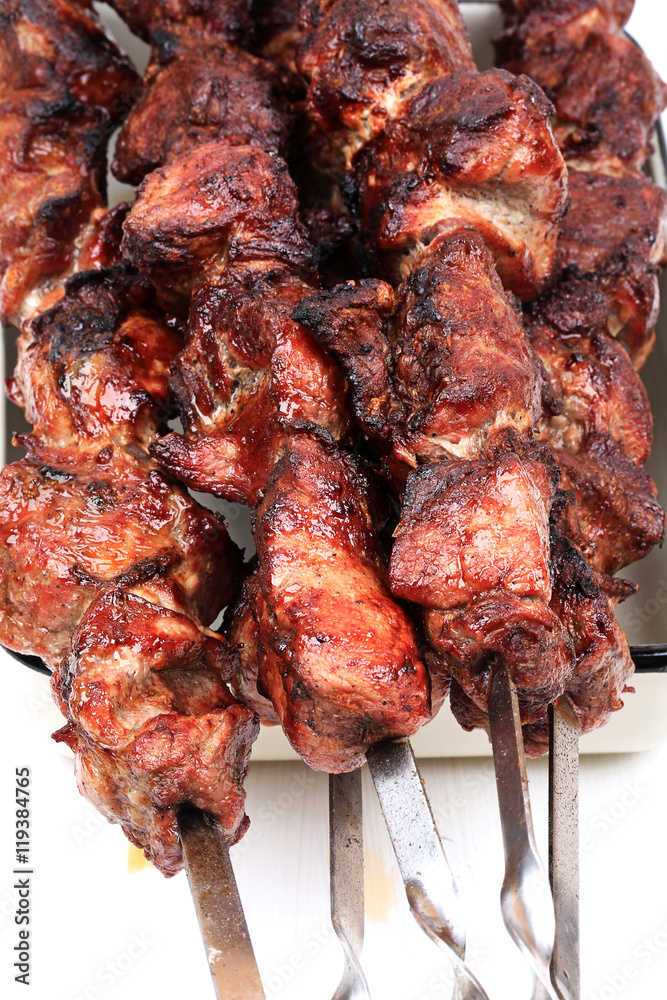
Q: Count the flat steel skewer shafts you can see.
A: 5